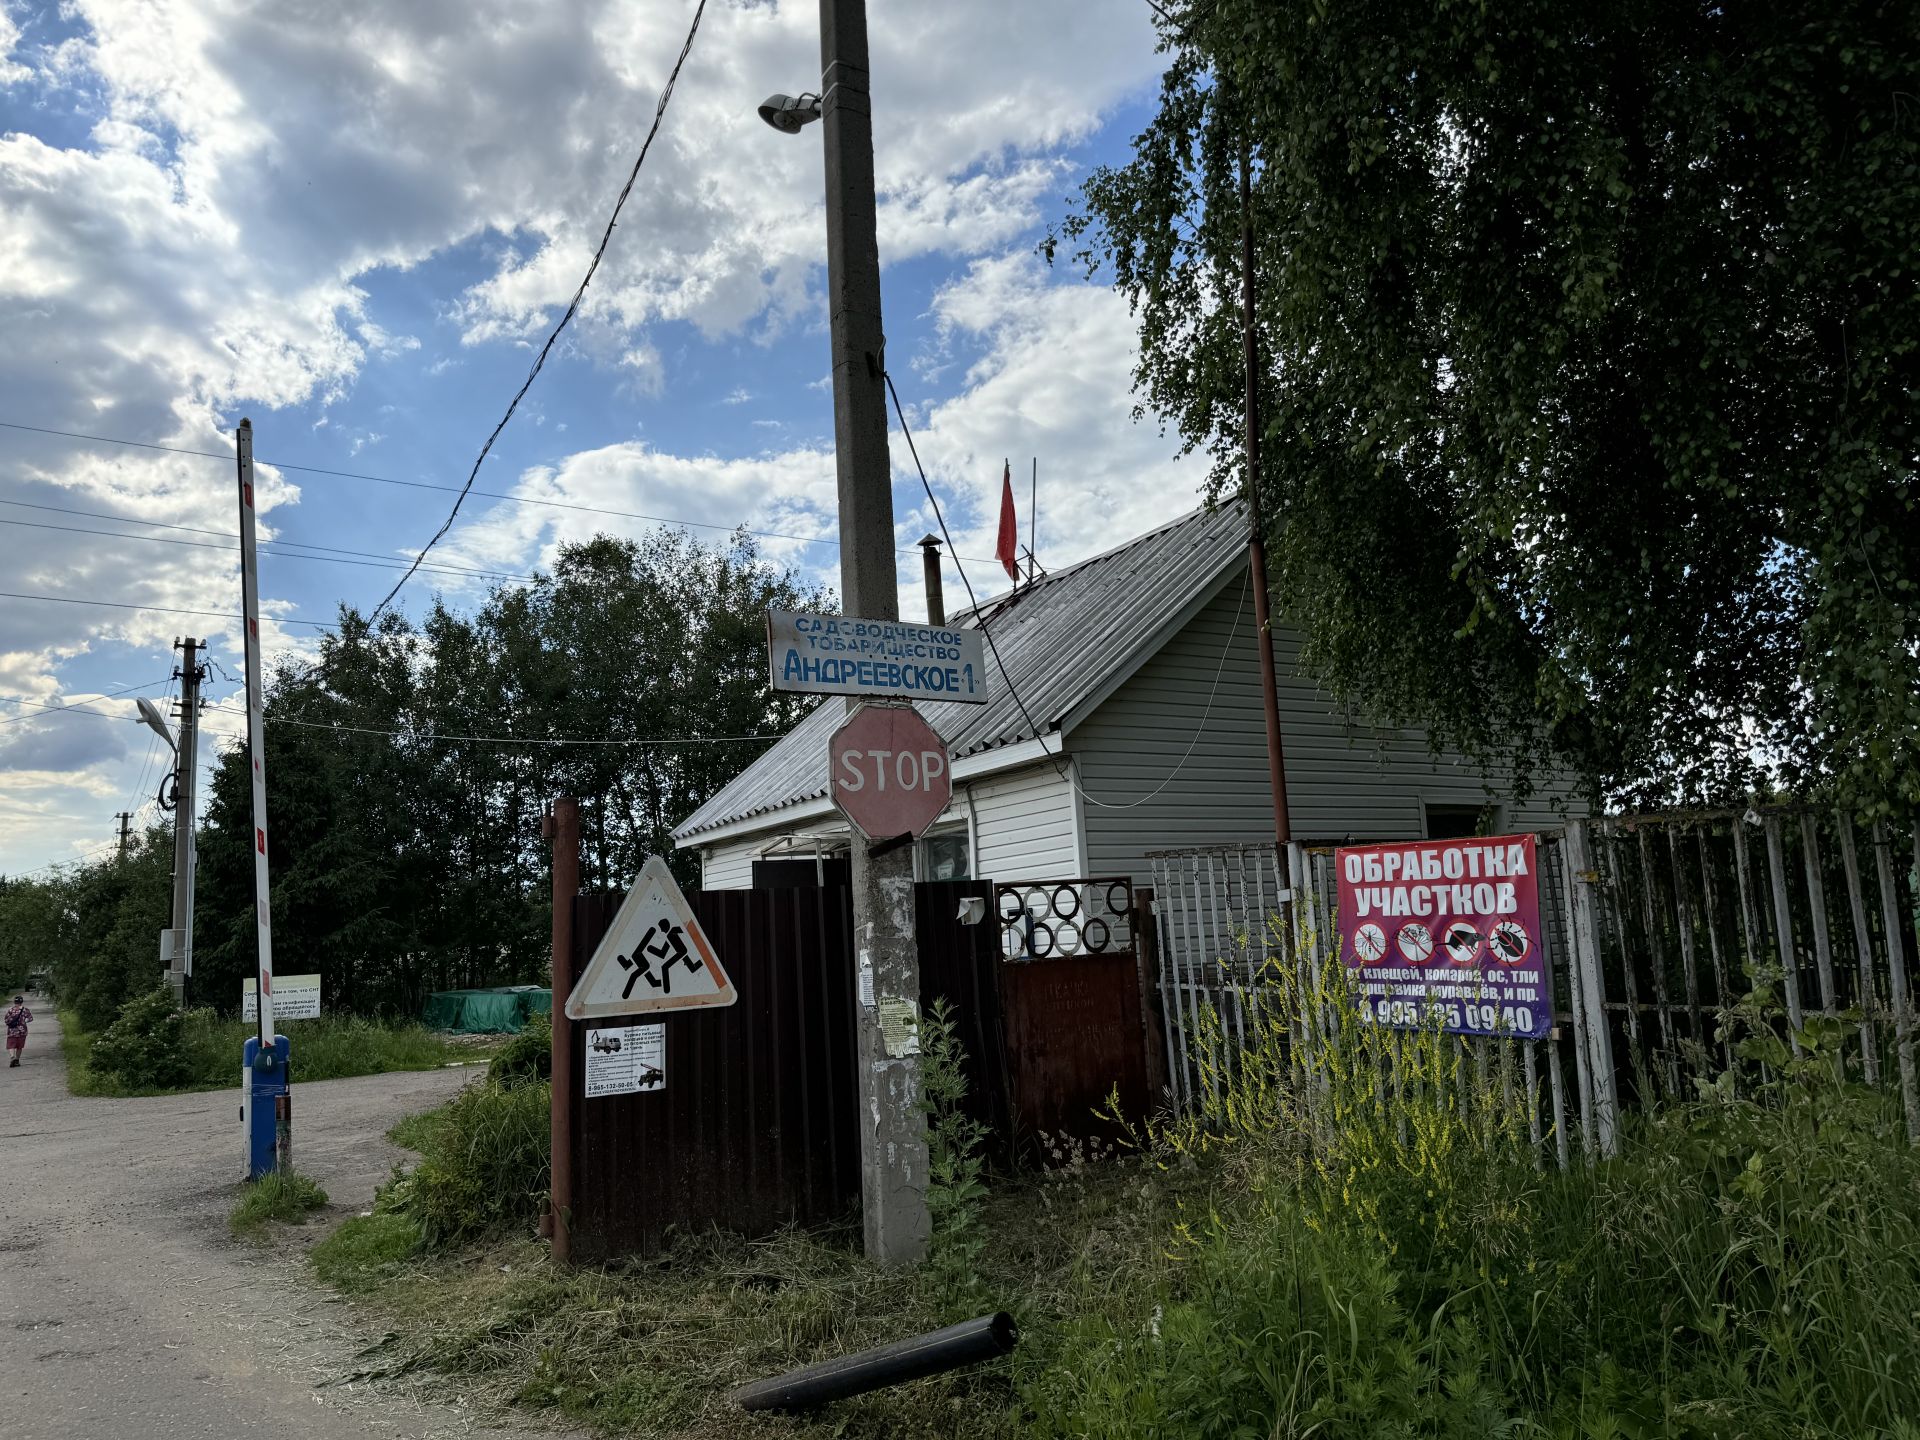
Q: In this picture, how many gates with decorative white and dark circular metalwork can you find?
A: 1